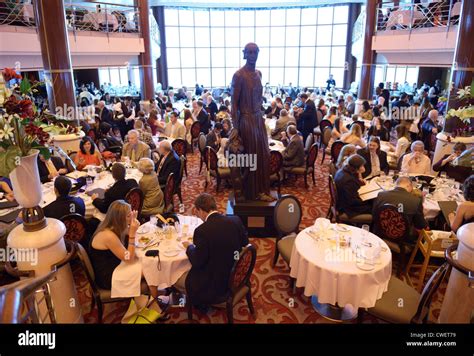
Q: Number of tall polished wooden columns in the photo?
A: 4